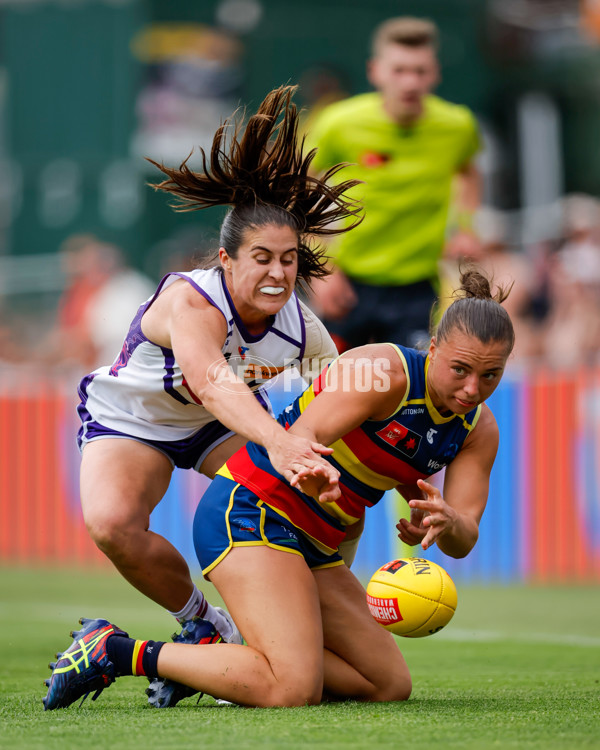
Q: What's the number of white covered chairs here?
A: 0